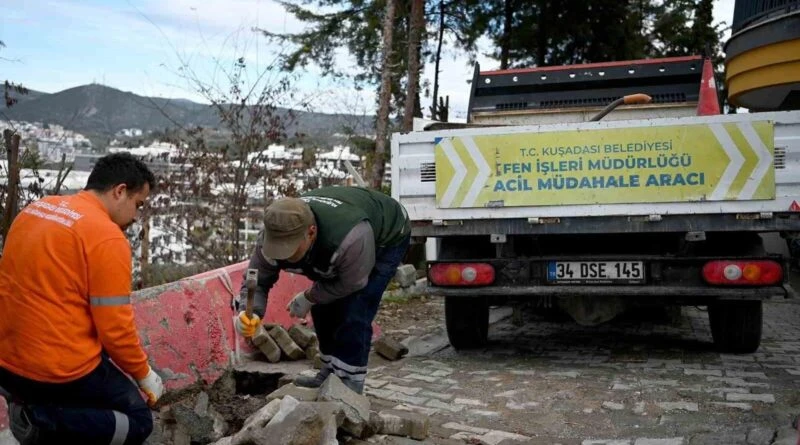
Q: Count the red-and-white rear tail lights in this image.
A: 2